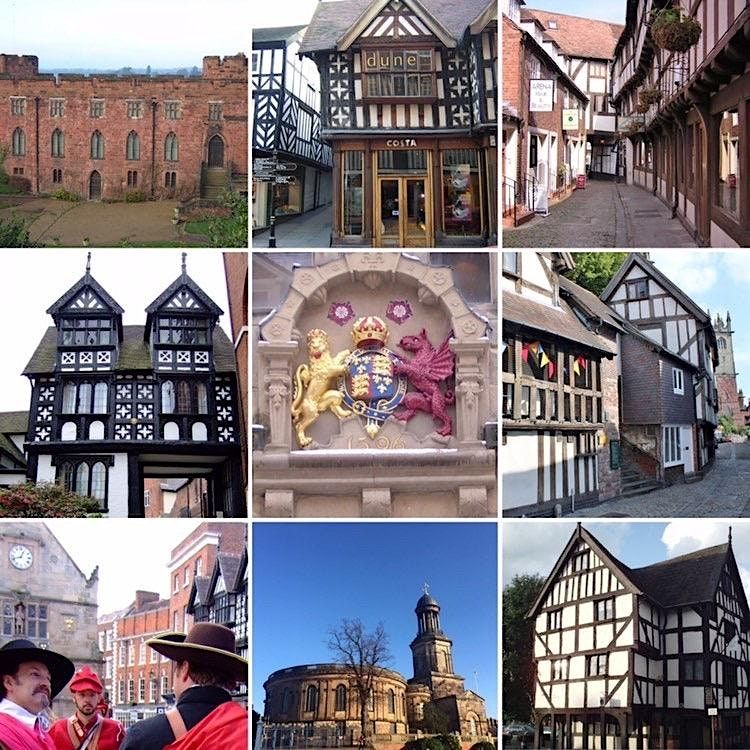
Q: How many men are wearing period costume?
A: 3